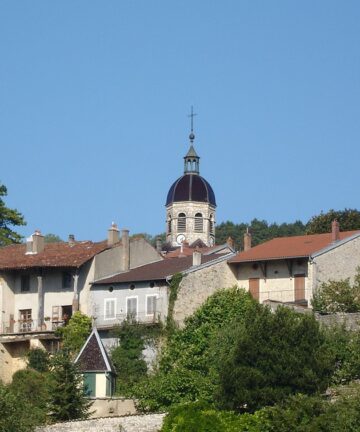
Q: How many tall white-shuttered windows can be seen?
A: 3